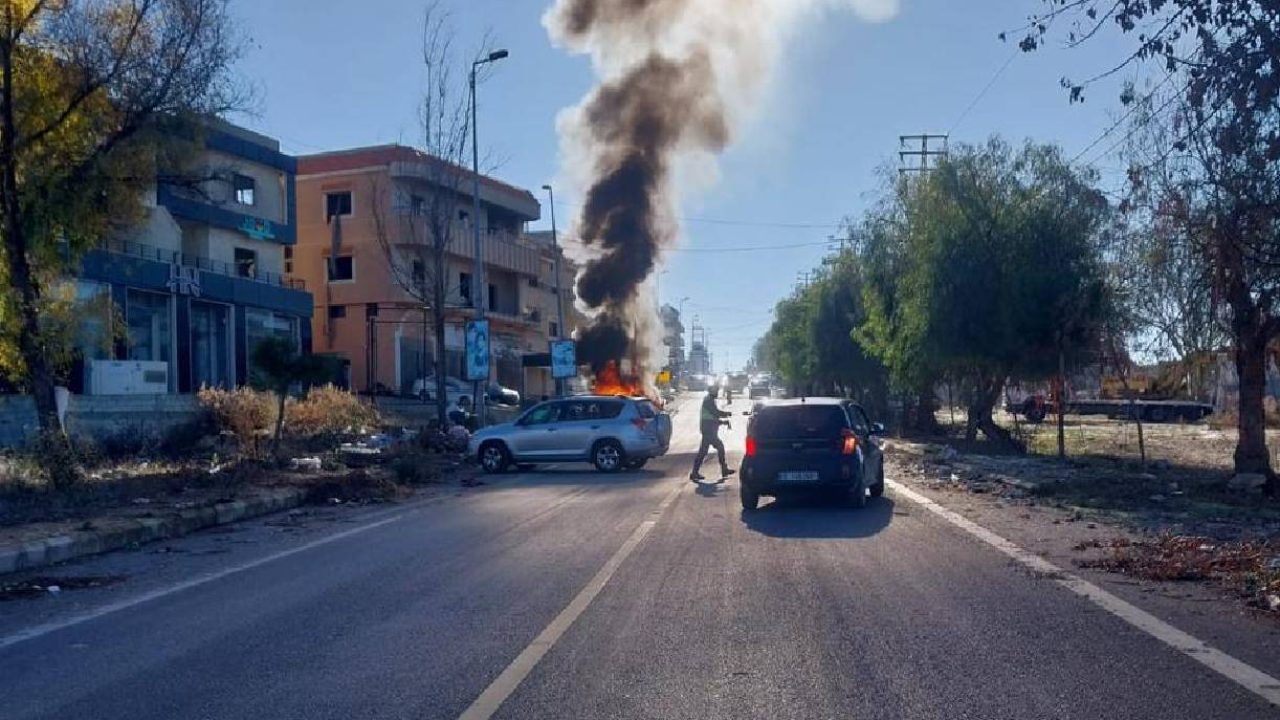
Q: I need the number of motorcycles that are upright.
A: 0